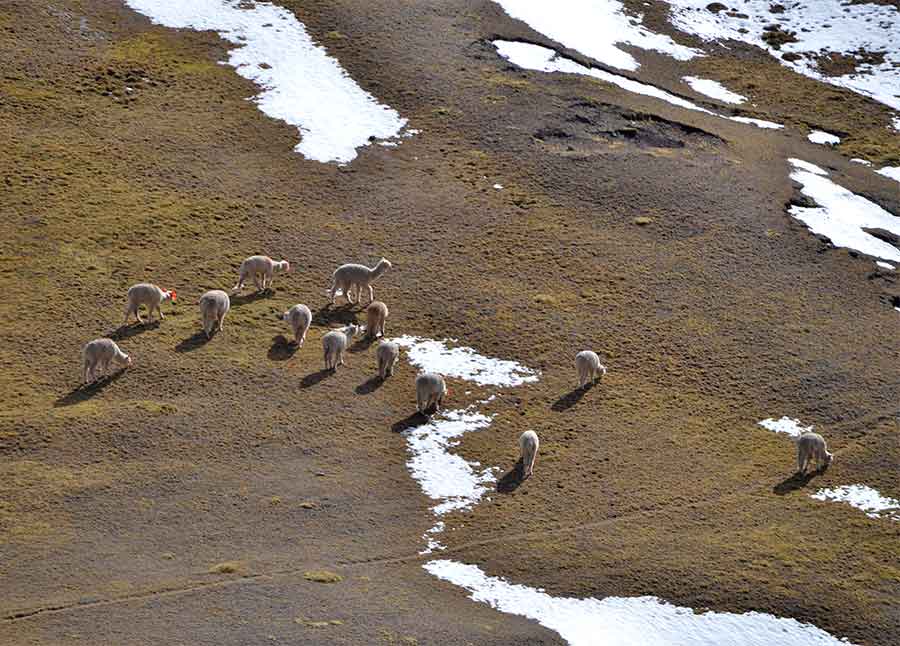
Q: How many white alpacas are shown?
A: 12